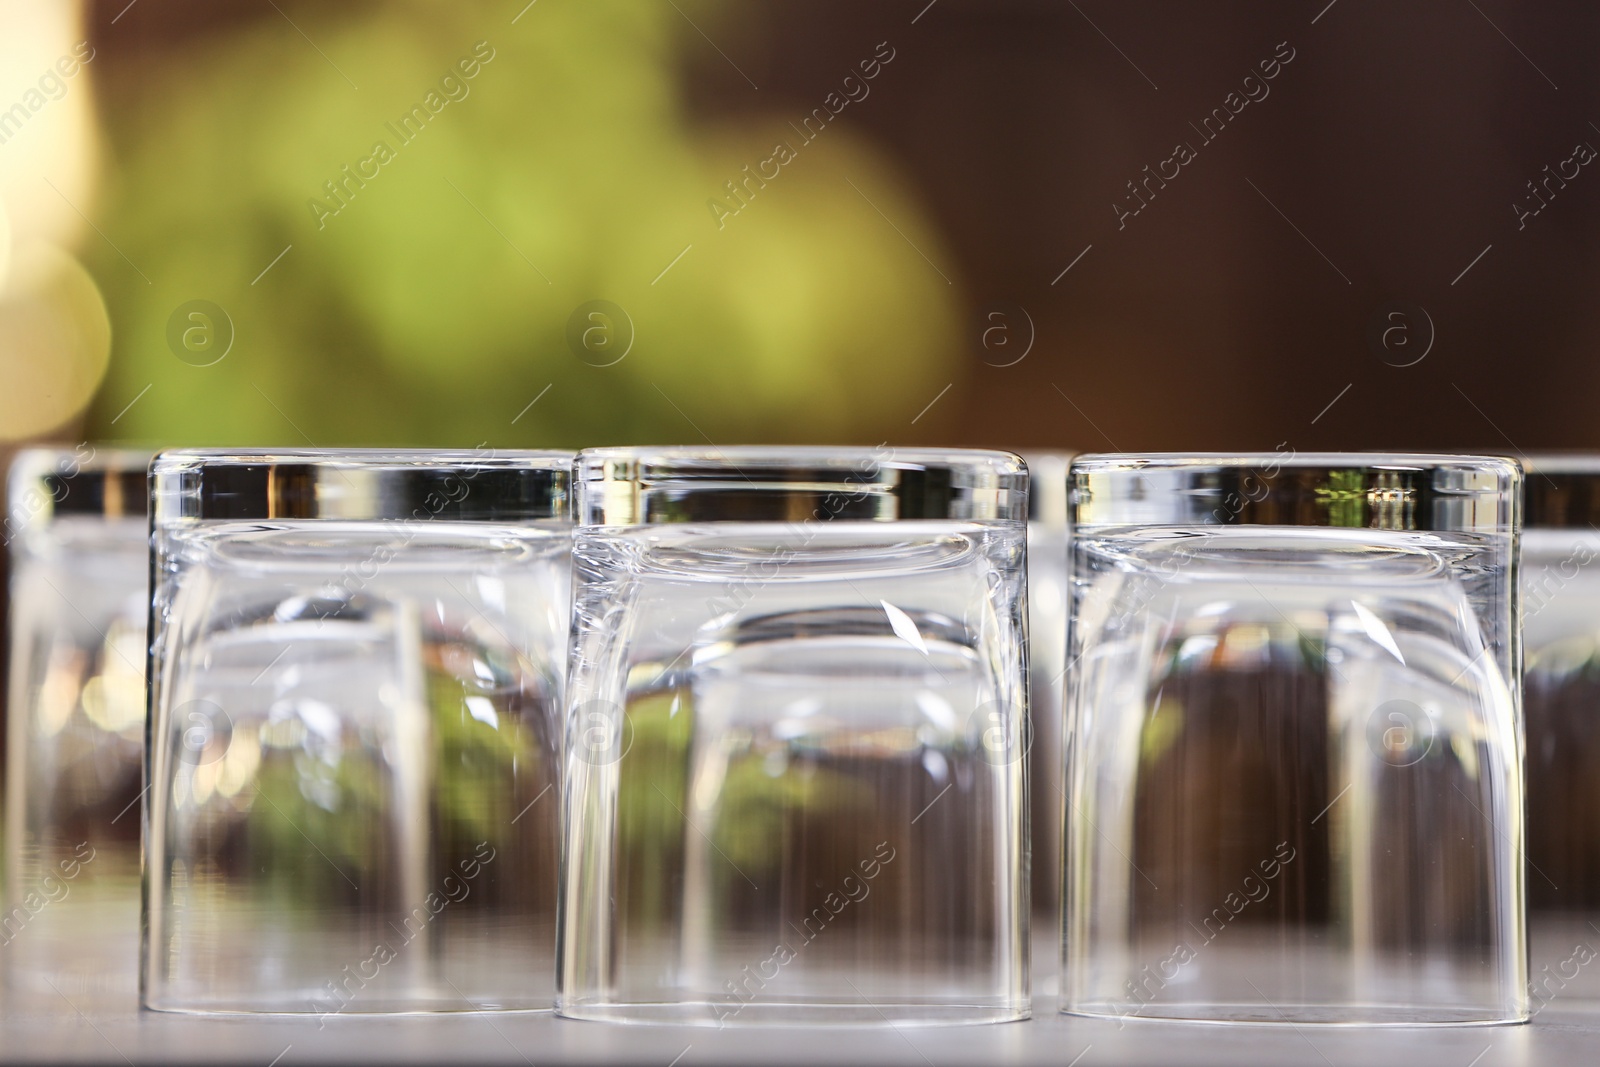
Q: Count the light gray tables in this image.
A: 1